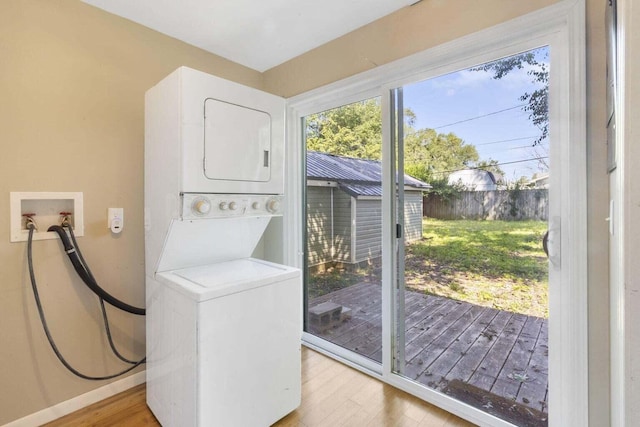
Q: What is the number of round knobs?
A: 5